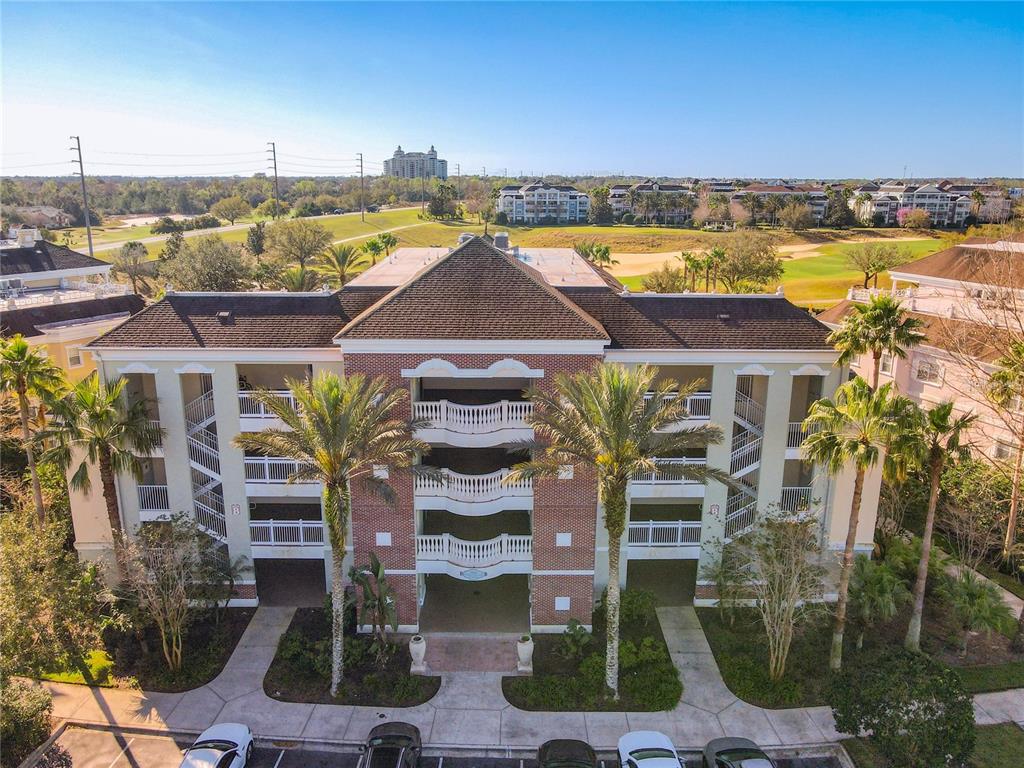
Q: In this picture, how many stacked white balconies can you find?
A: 3